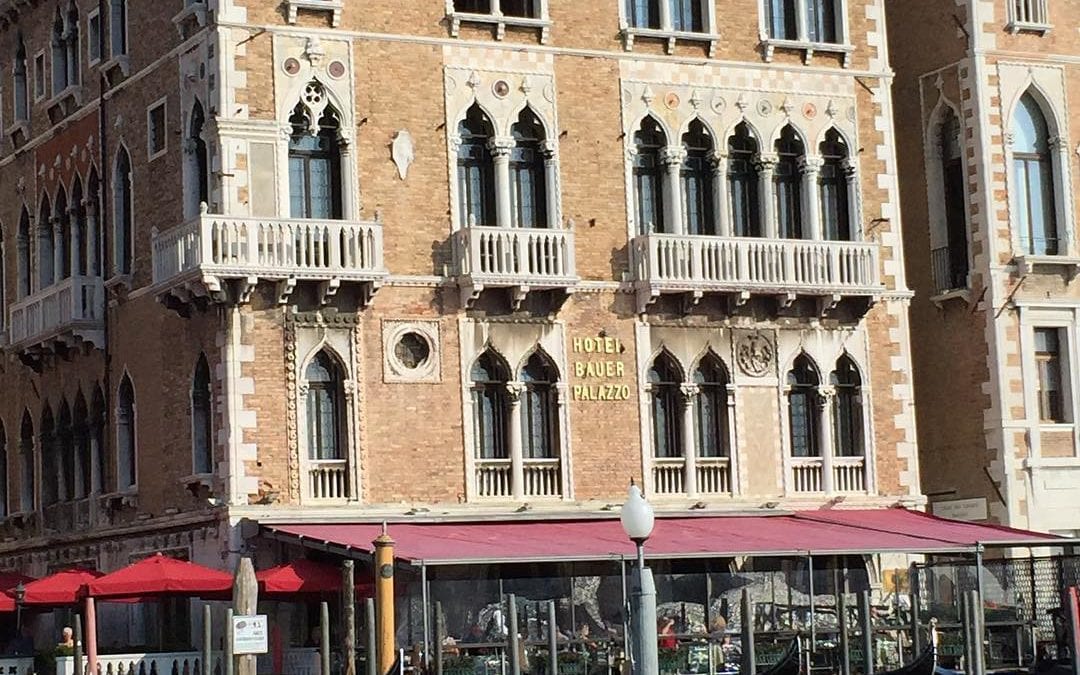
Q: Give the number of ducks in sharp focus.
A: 0